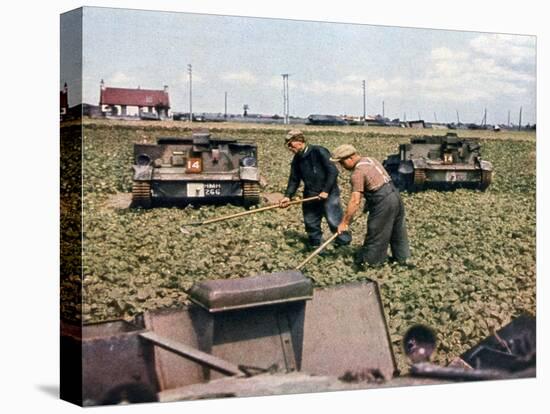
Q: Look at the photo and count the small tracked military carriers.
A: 2